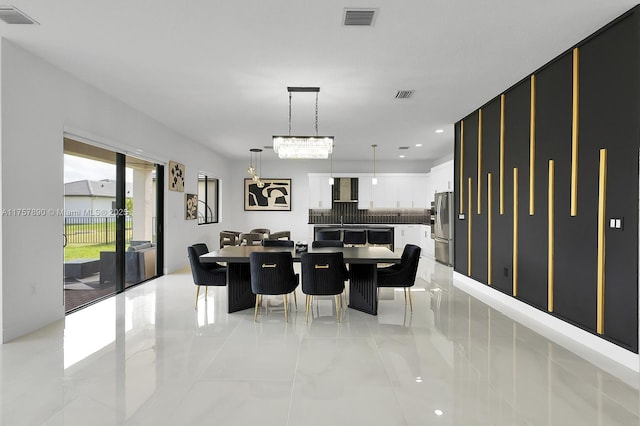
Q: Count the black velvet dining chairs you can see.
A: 6